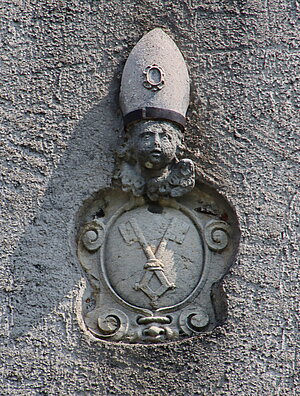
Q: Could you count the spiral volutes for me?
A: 4